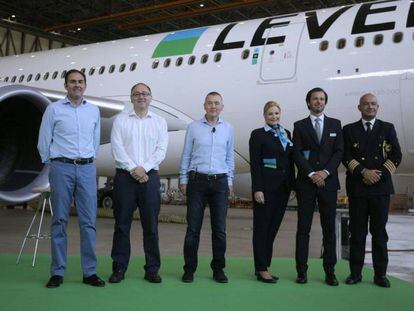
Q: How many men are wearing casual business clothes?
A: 3